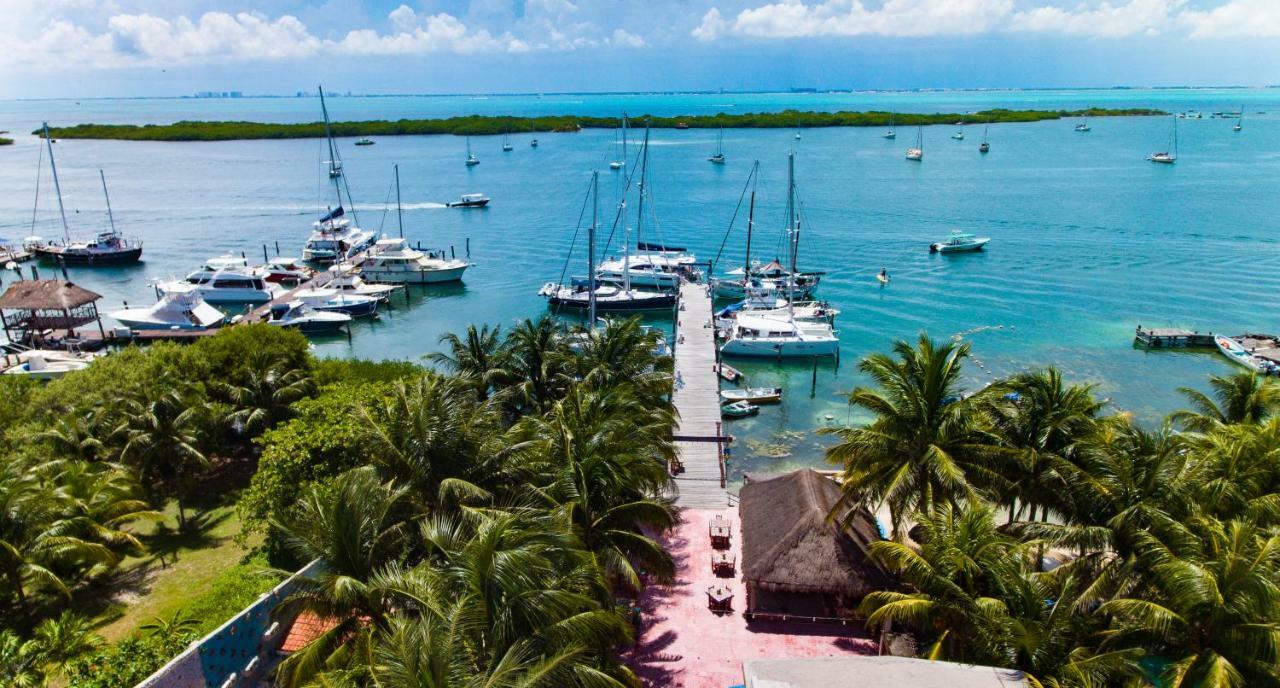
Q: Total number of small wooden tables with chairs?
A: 3